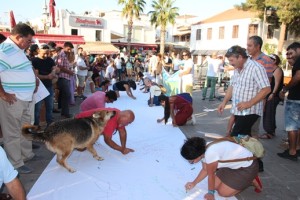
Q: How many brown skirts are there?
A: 1